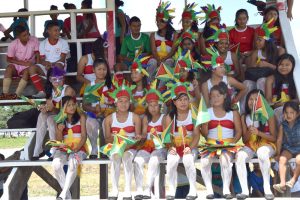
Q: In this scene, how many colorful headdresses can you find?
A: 12